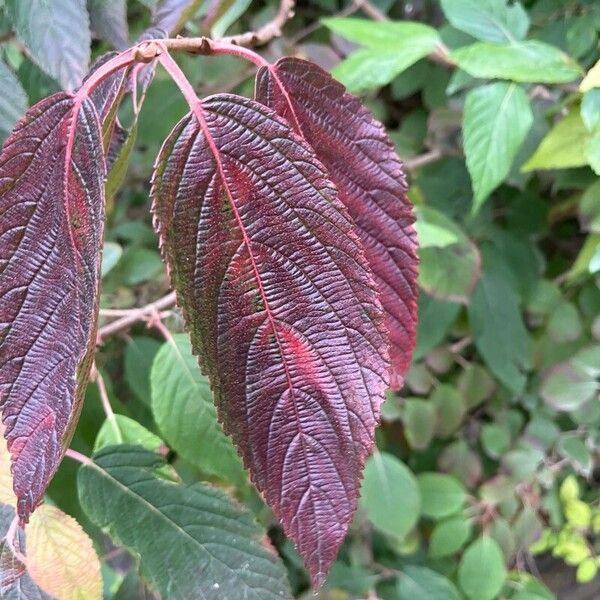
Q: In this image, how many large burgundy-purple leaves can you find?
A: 3